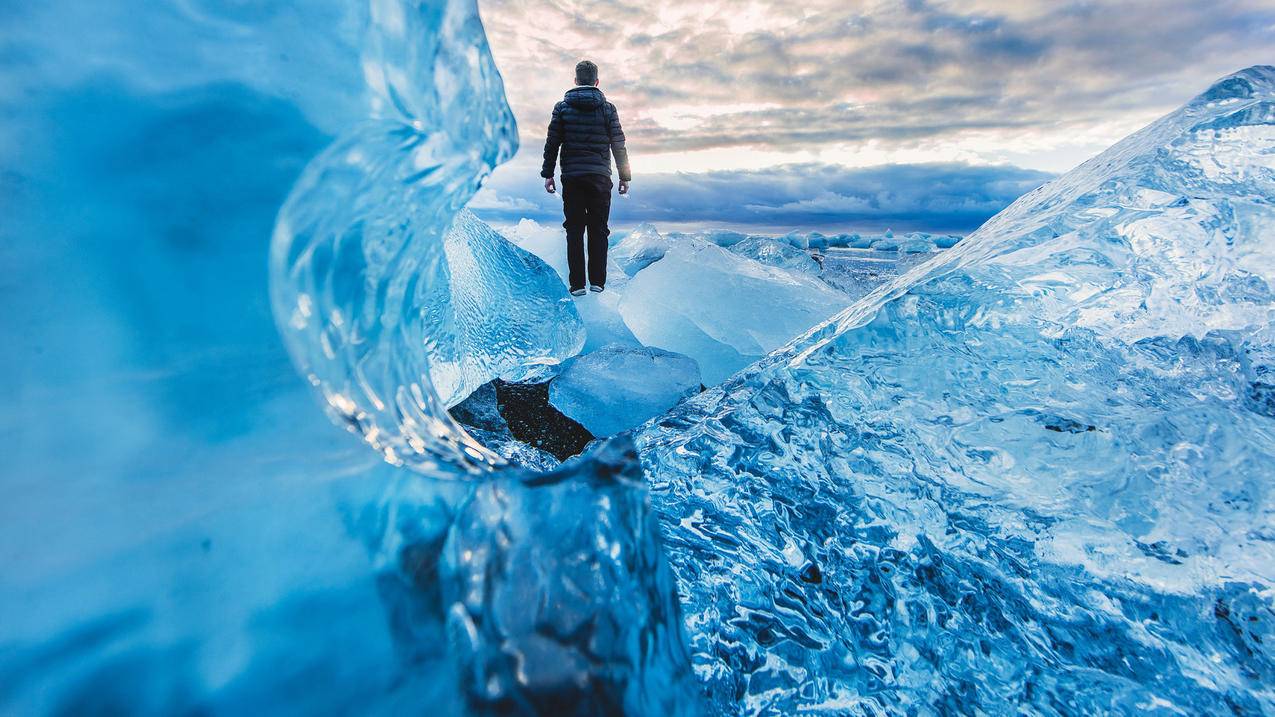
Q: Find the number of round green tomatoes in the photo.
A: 0